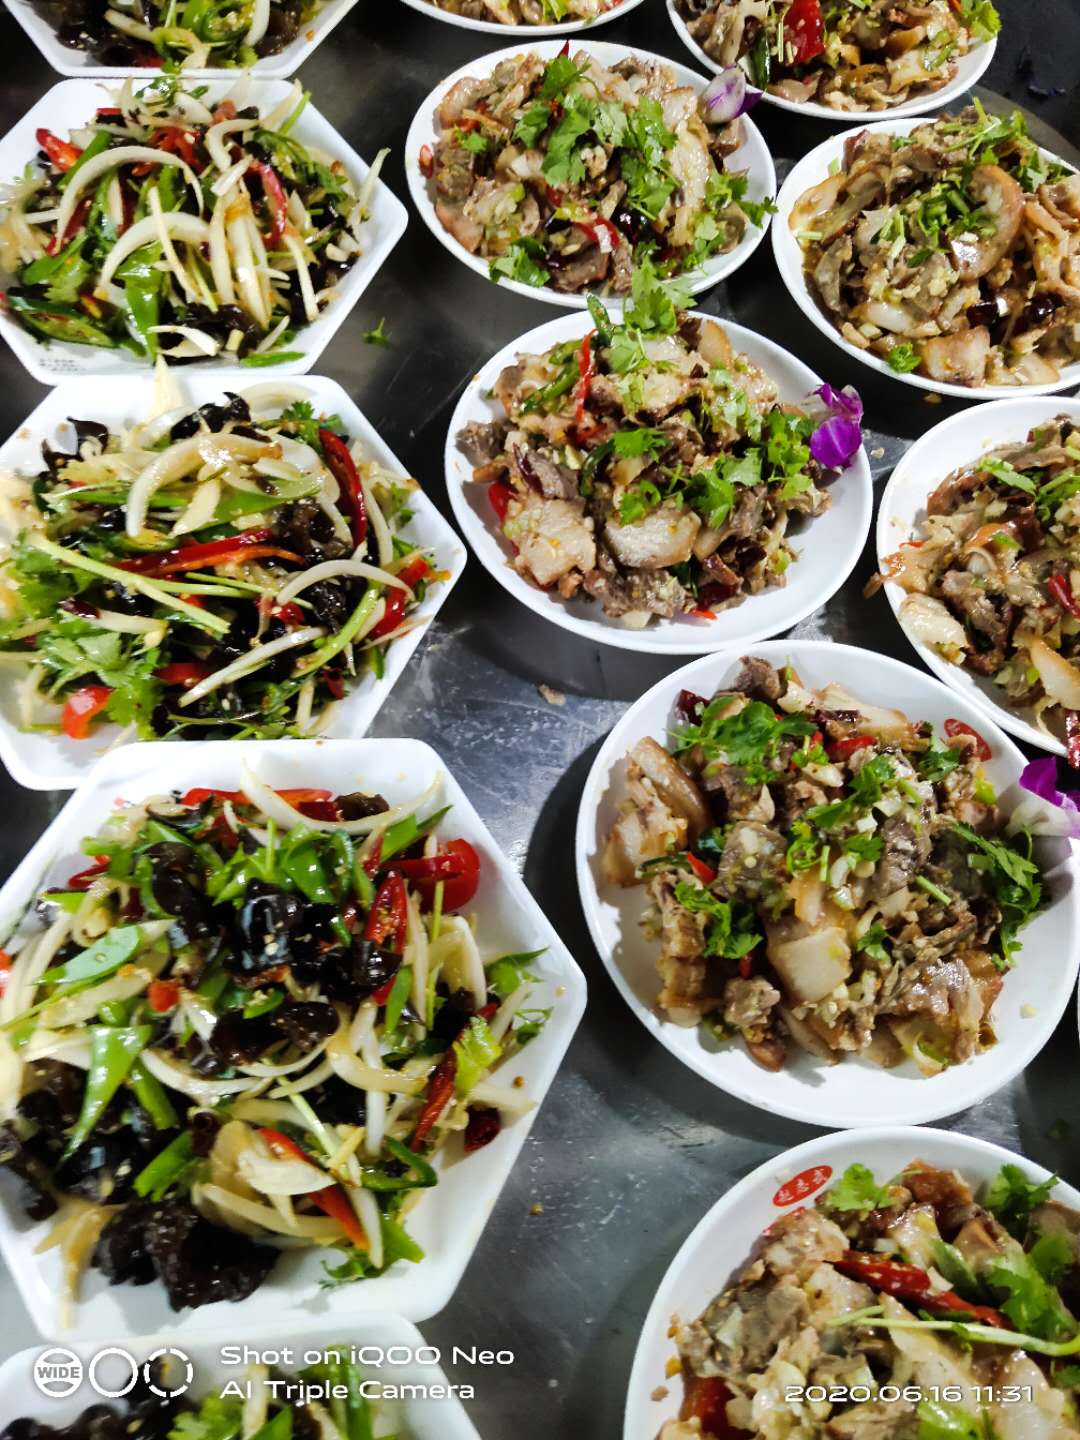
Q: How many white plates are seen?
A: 13